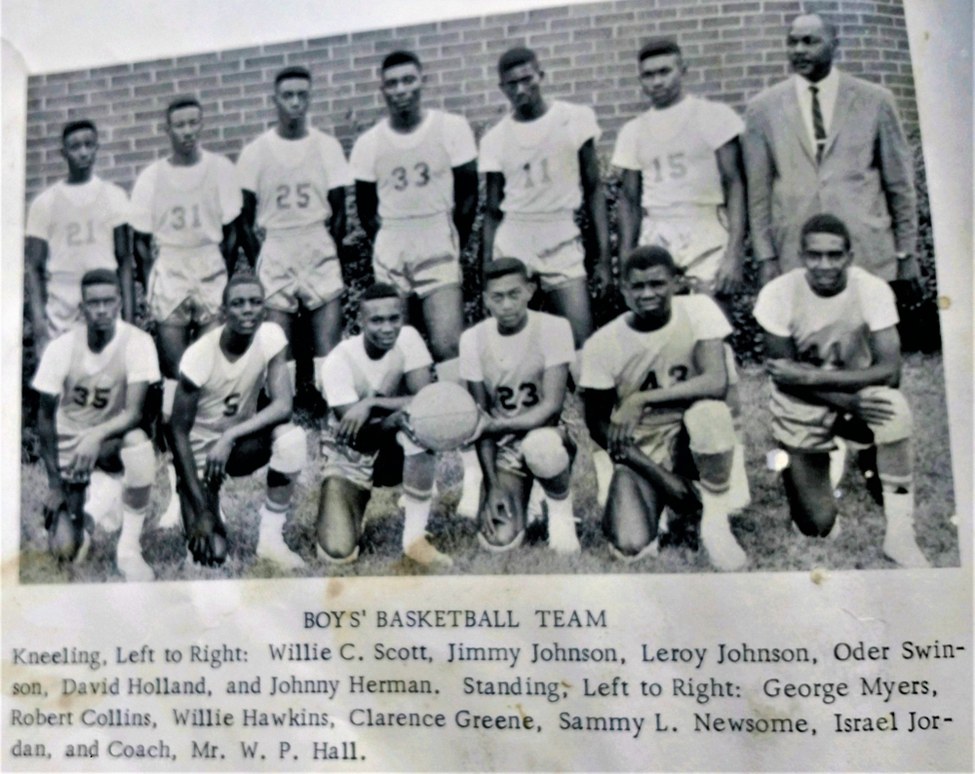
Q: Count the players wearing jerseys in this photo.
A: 12